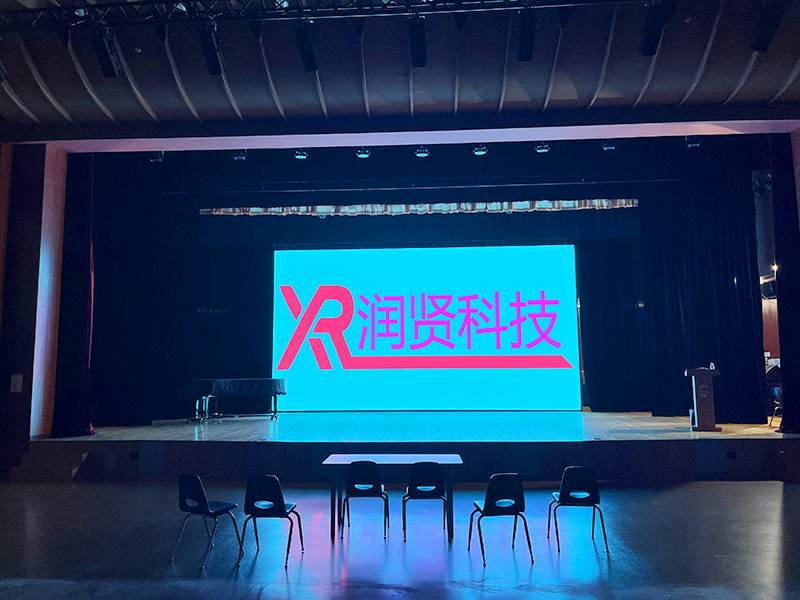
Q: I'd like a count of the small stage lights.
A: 9